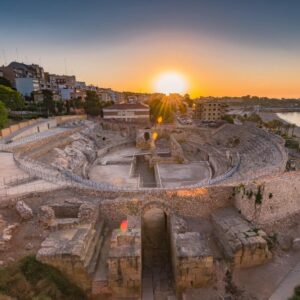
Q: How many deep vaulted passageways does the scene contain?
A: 1